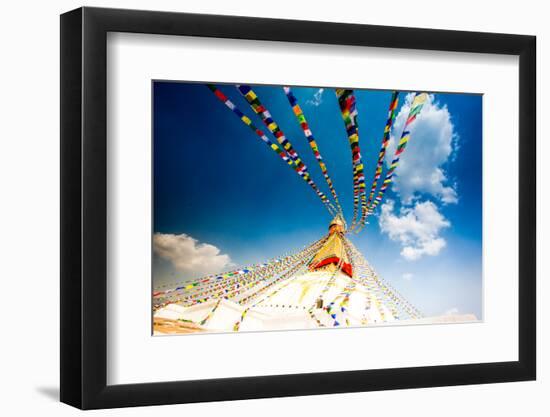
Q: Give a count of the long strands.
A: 6